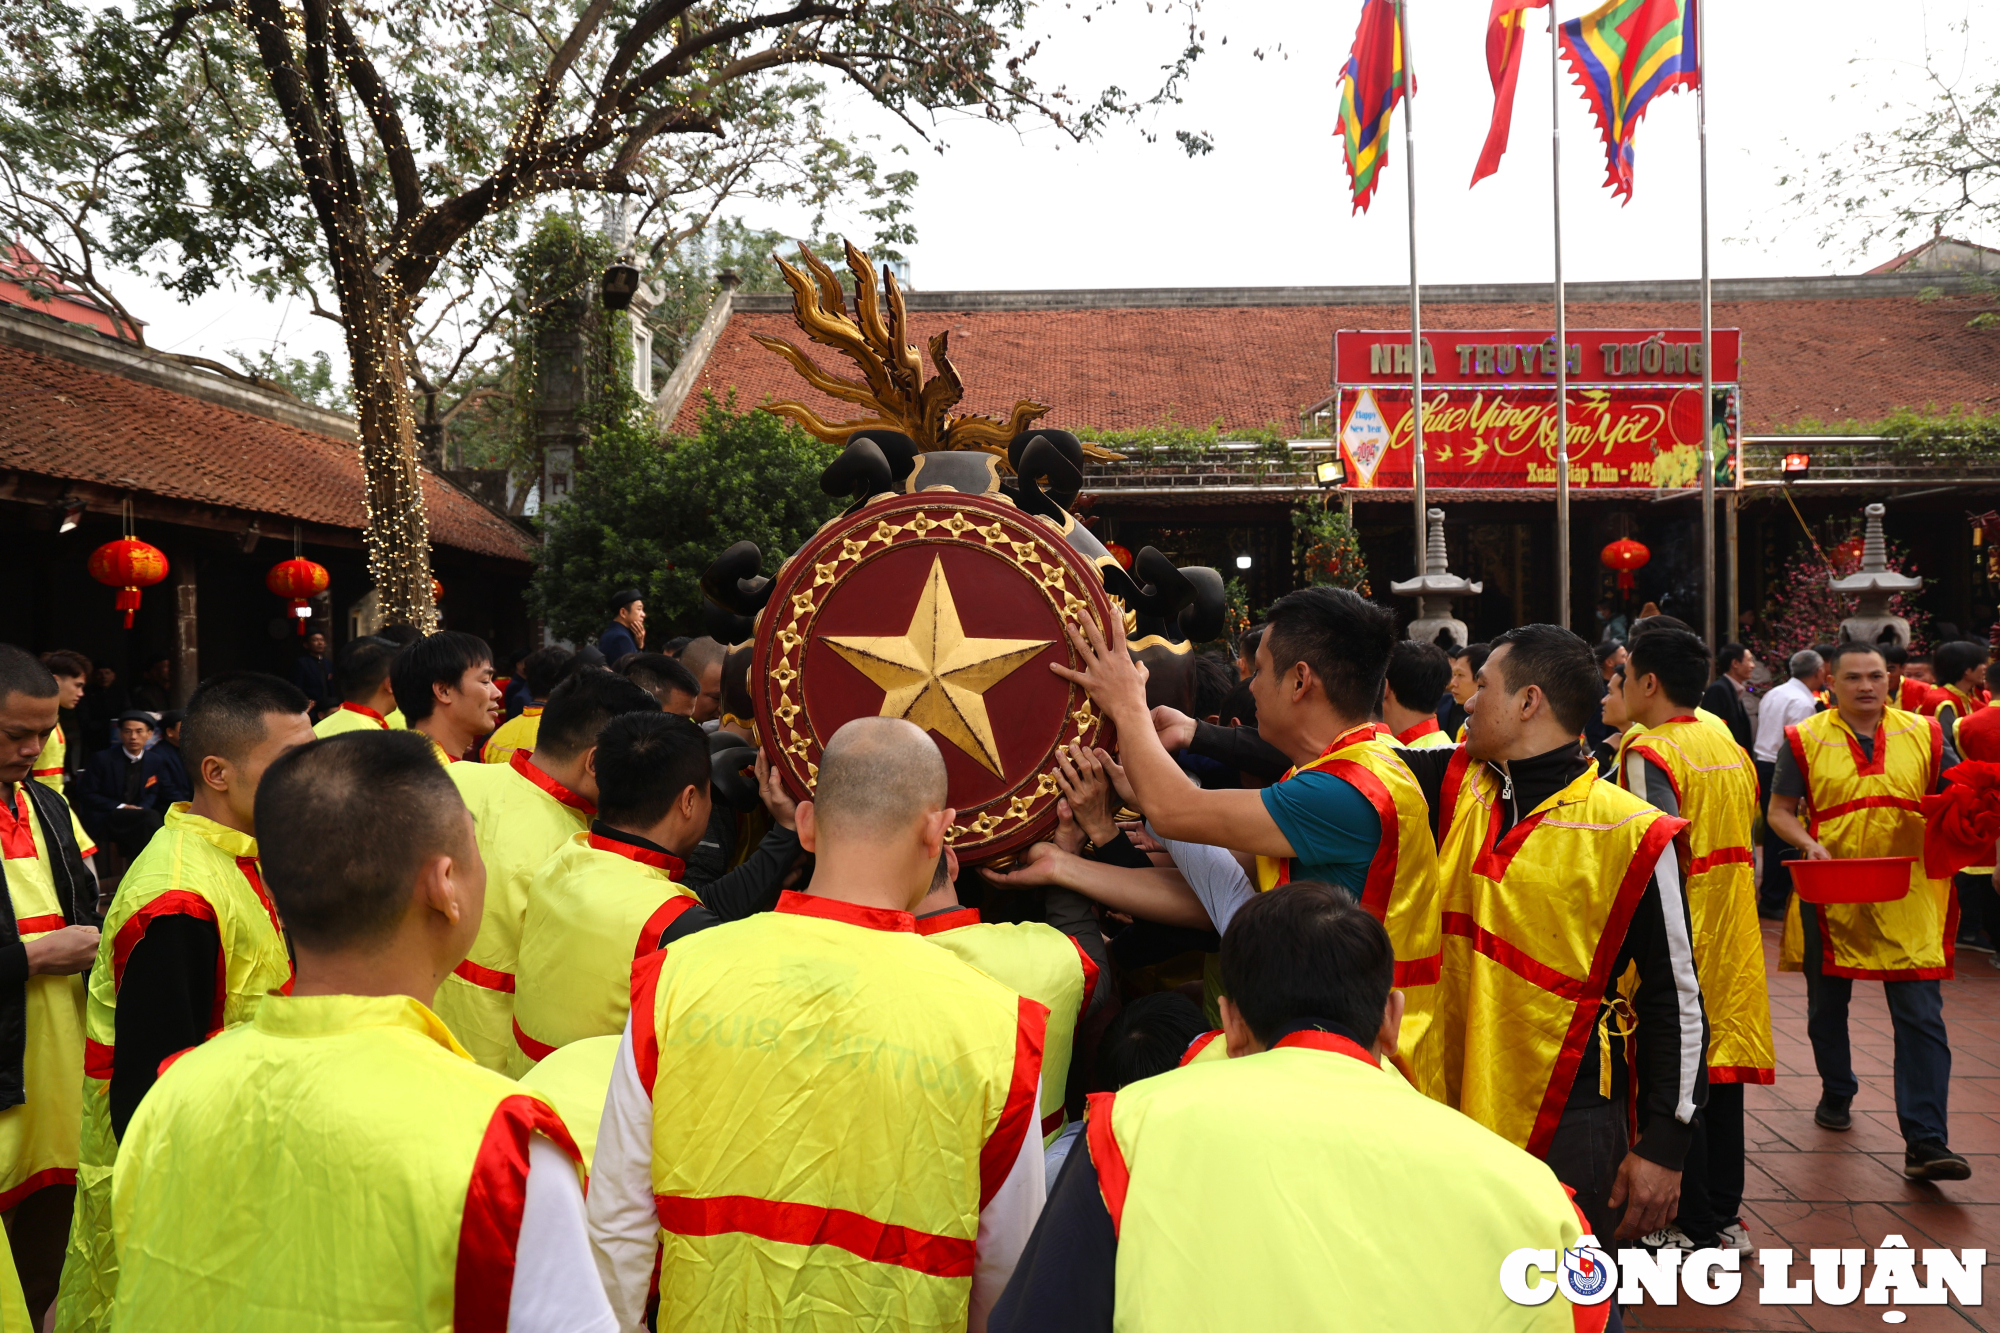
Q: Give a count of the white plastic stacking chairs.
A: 0